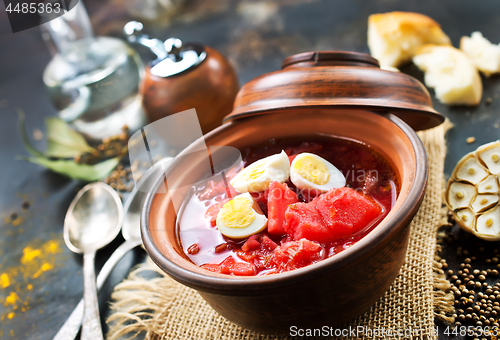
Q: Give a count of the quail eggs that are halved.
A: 3